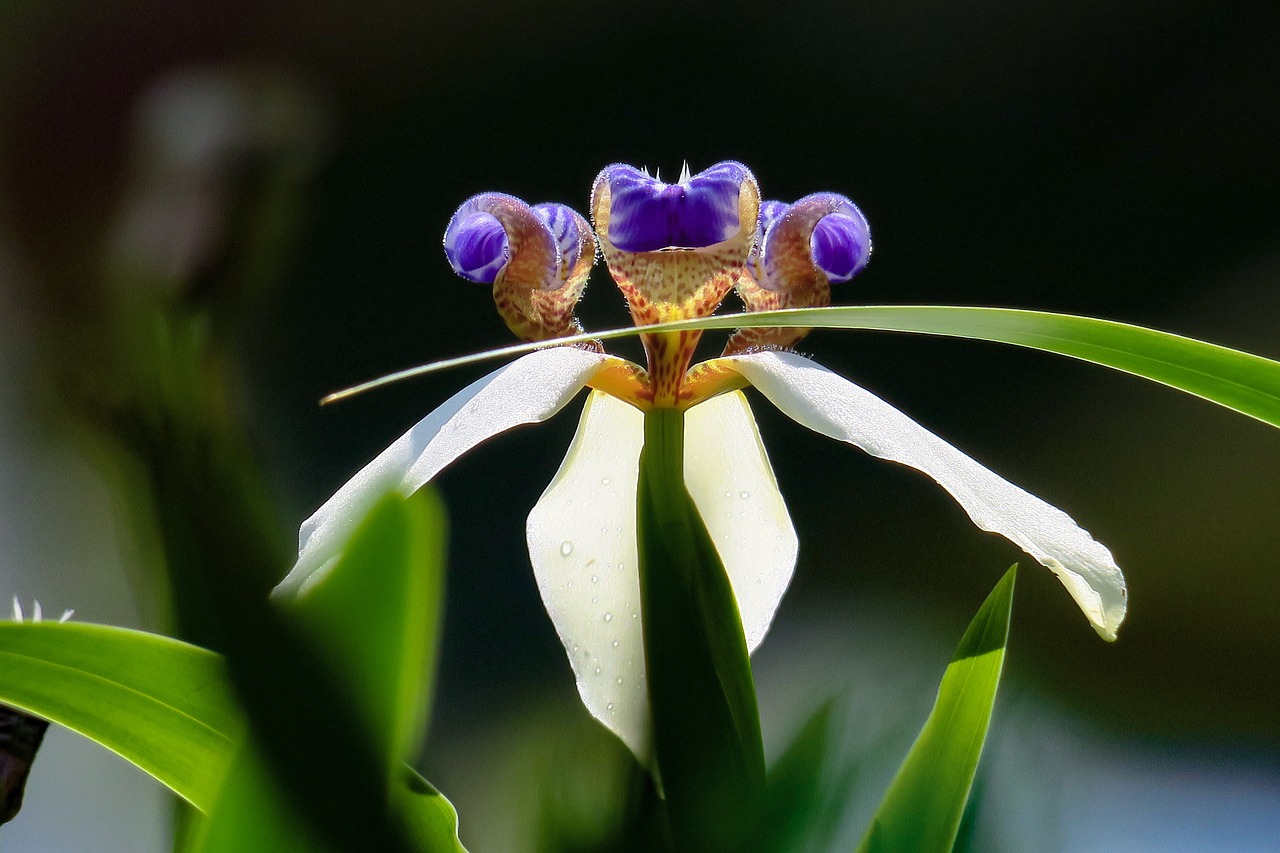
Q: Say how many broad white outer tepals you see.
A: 3